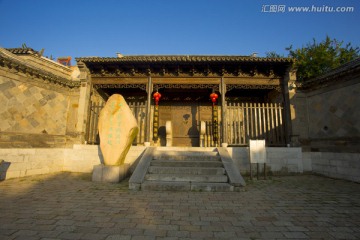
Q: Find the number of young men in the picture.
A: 0